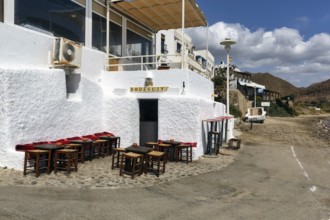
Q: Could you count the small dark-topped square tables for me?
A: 5